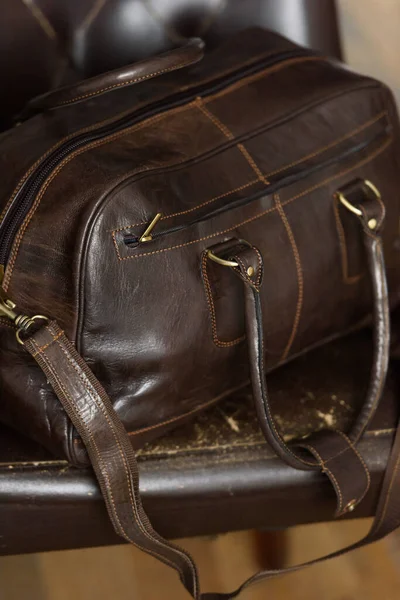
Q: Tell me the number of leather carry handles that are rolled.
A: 2